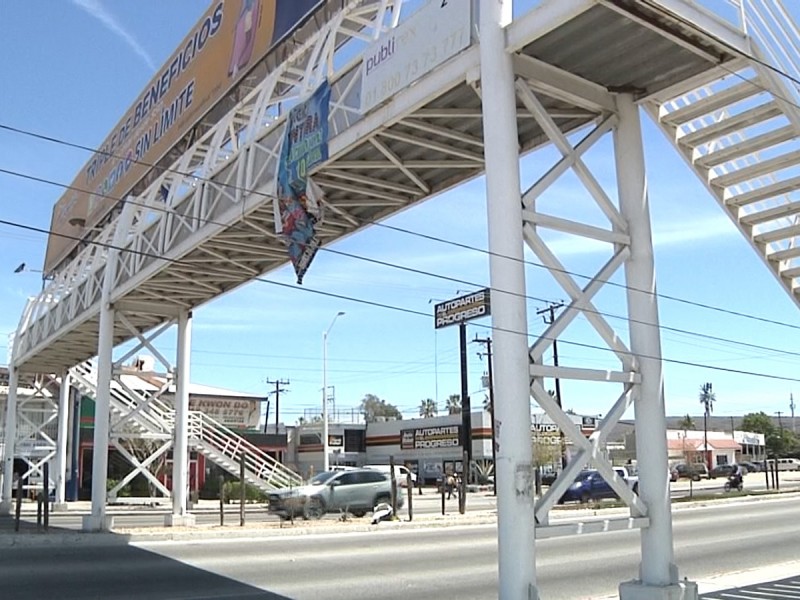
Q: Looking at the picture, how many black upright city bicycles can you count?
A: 0